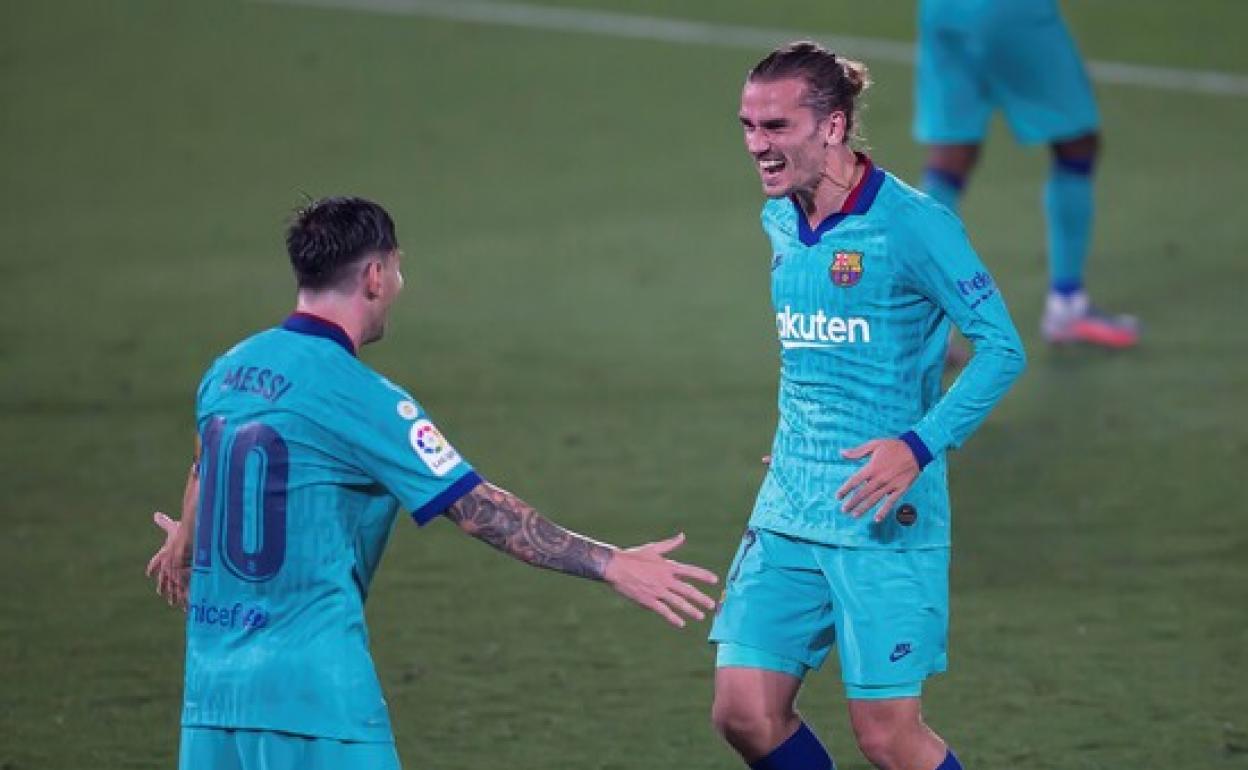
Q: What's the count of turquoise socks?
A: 2